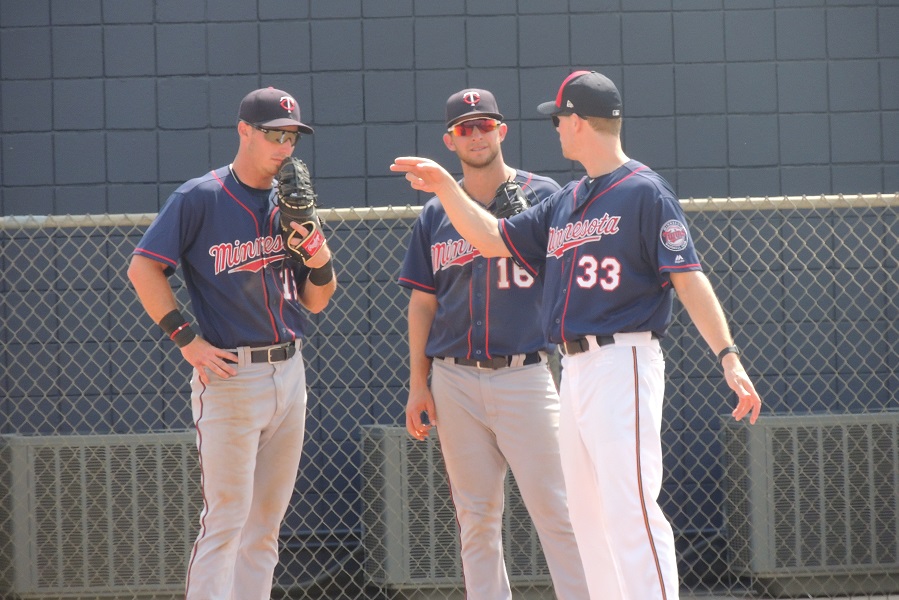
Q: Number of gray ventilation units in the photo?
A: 3